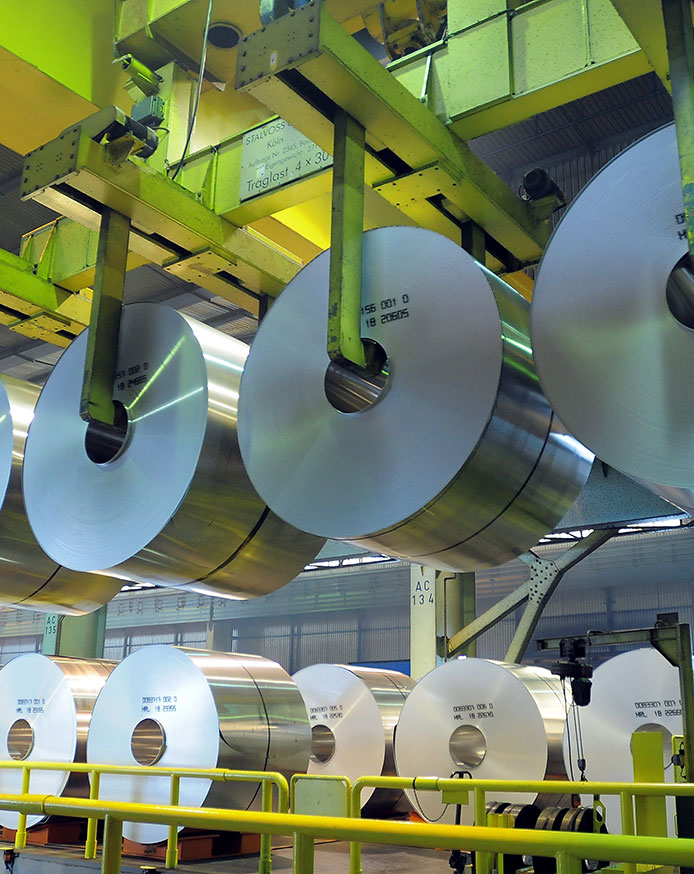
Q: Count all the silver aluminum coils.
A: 9